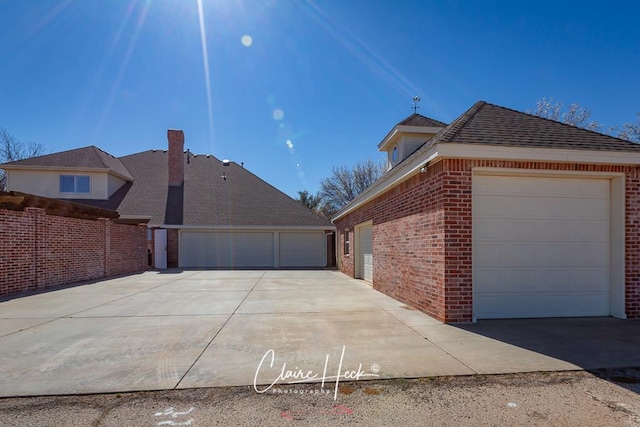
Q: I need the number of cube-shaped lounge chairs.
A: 0